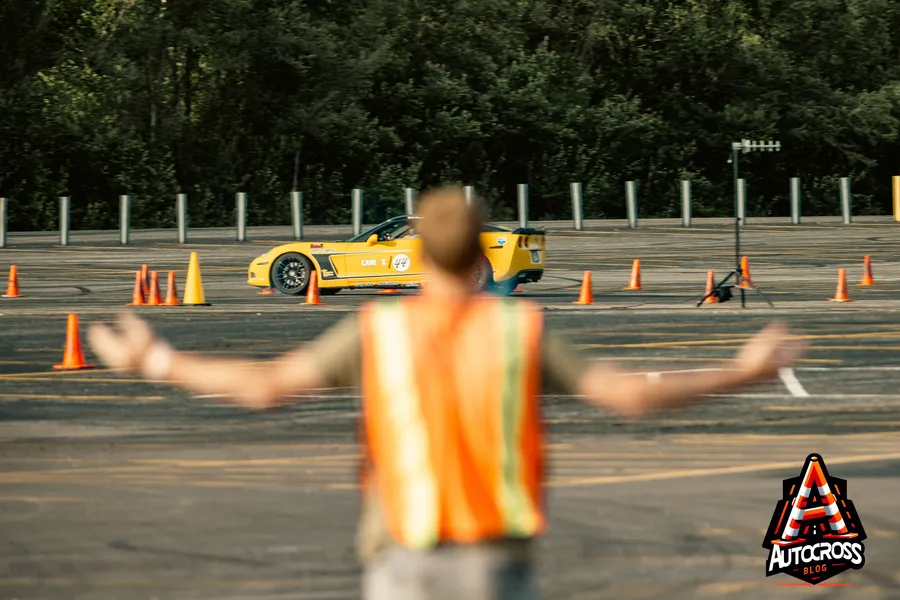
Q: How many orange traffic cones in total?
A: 13